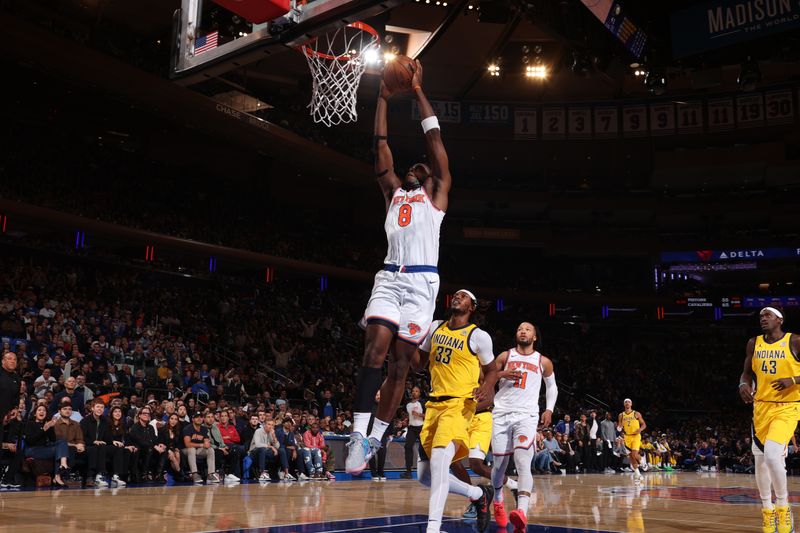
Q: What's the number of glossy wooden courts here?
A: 1